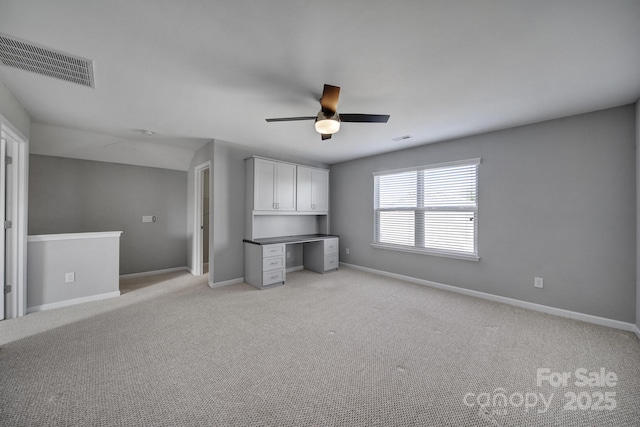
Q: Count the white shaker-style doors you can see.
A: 4